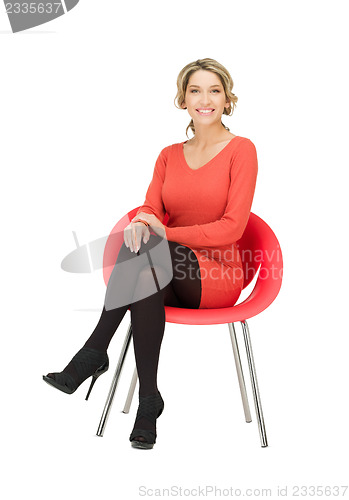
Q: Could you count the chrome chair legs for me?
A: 4